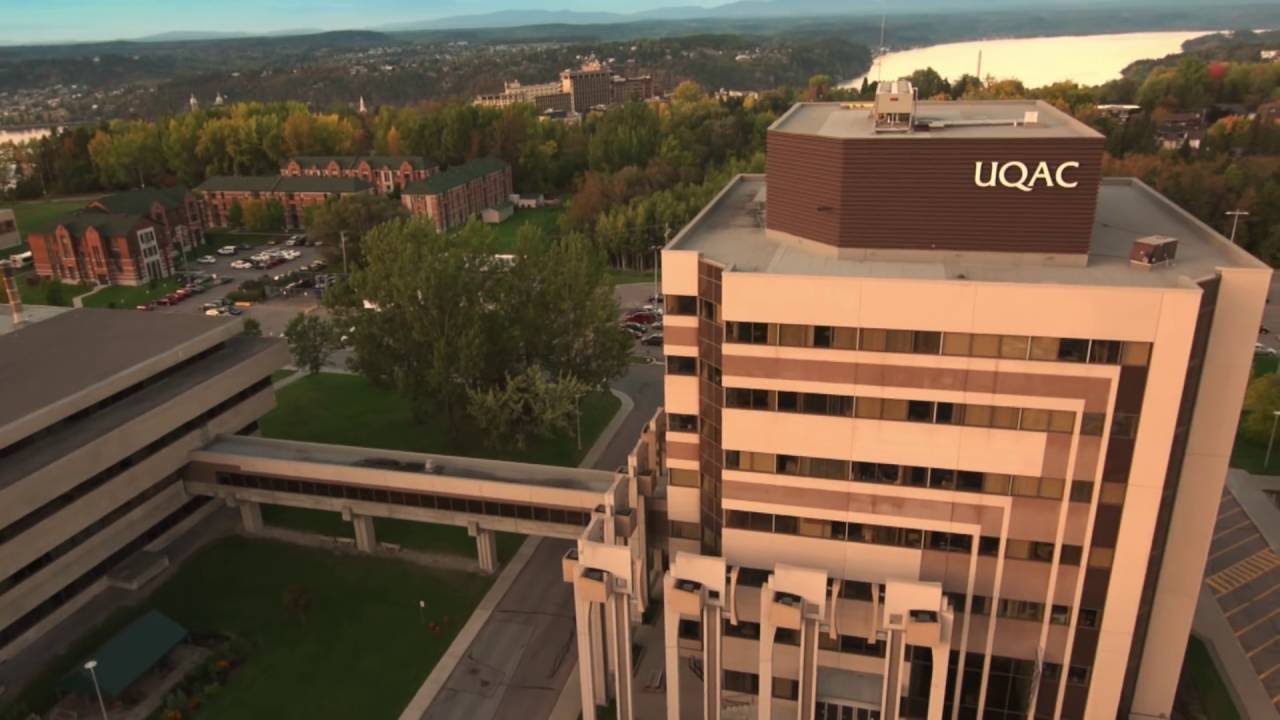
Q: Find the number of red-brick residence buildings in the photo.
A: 4